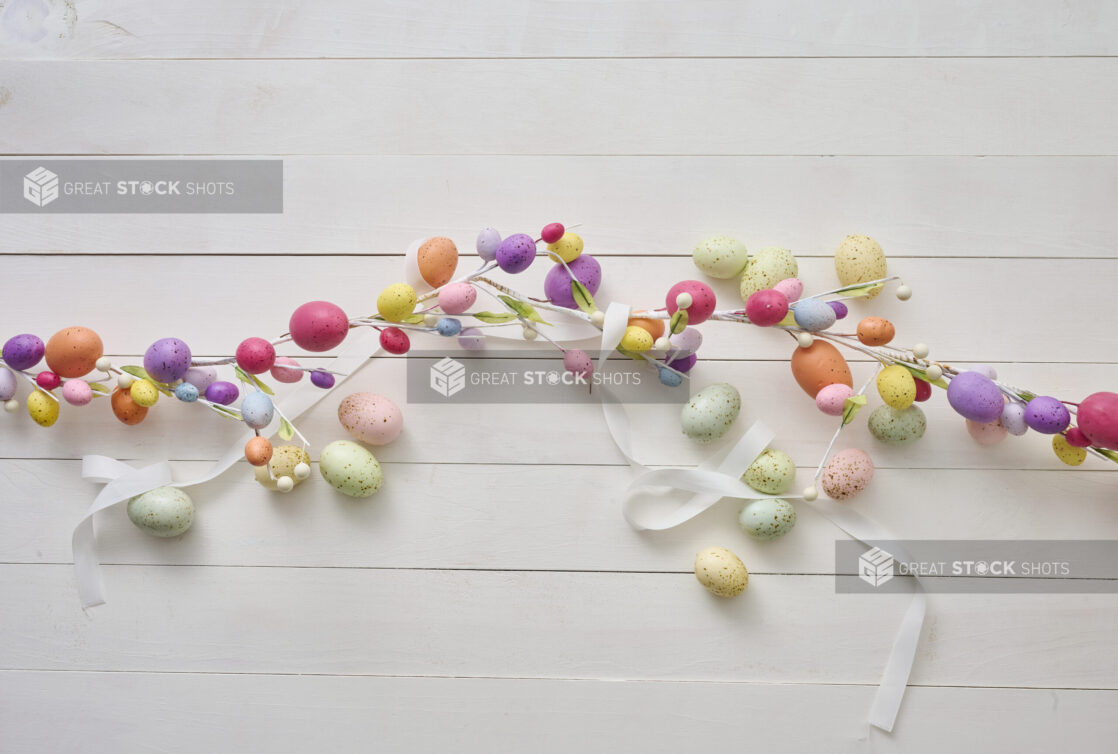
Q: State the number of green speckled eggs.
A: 8